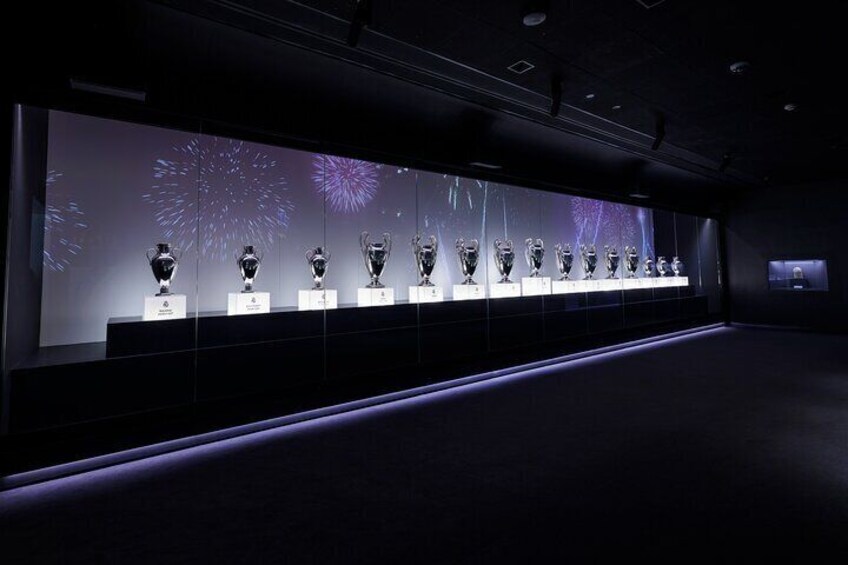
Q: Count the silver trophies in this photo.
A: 15